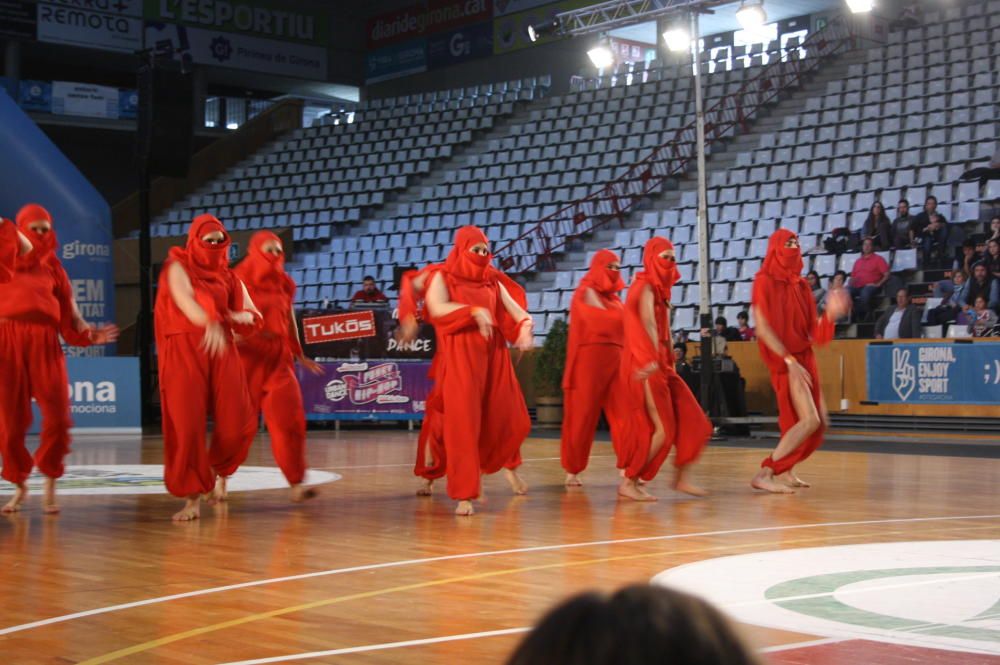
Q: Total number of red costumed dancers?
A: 8